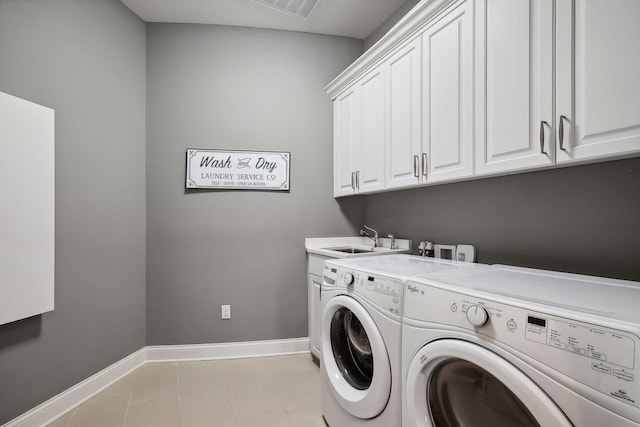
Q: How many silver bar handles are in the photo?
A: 6